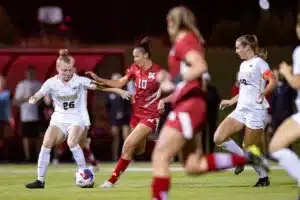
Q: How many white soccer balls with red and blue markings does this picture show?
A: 1